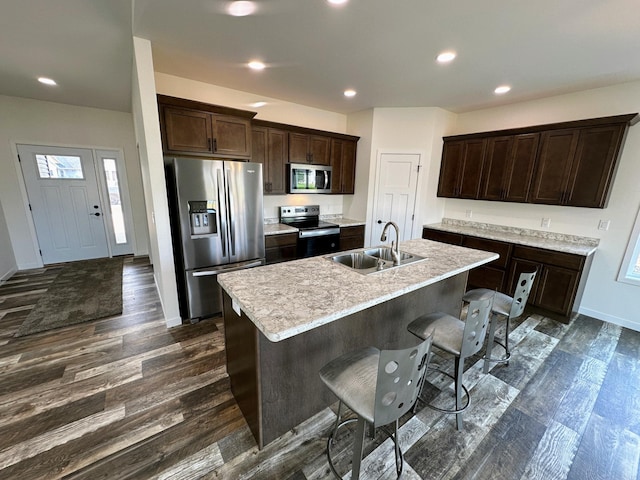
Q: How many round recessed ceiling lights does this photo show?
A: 7